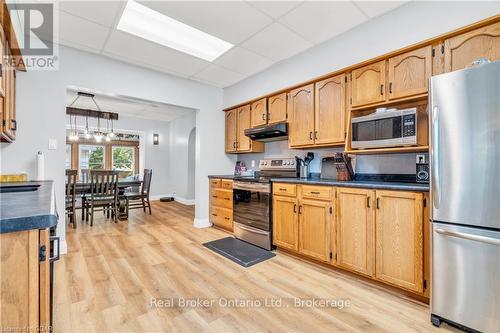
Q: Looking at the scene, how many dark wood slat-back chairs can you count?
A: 4